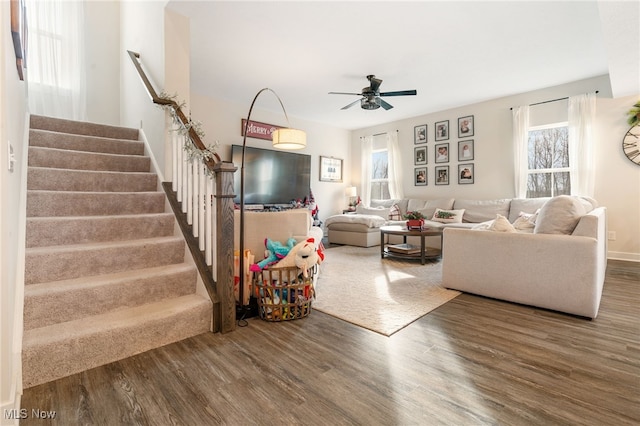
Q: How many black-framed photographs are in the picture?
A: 9